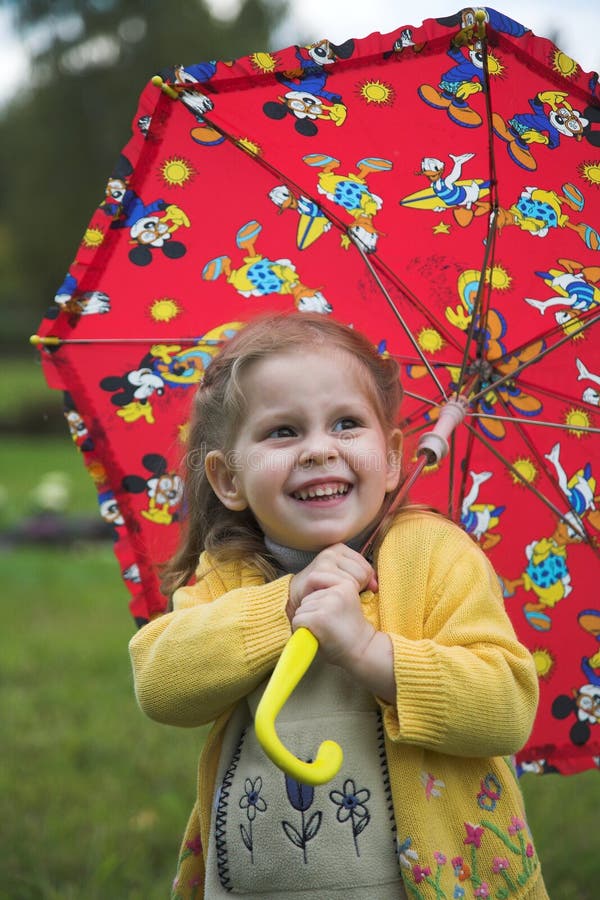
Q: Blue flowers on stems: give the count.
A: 3